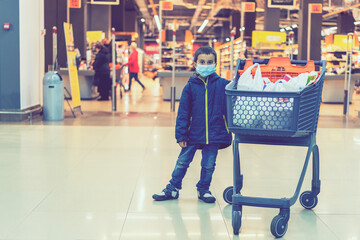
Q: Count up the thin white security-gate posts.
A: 6